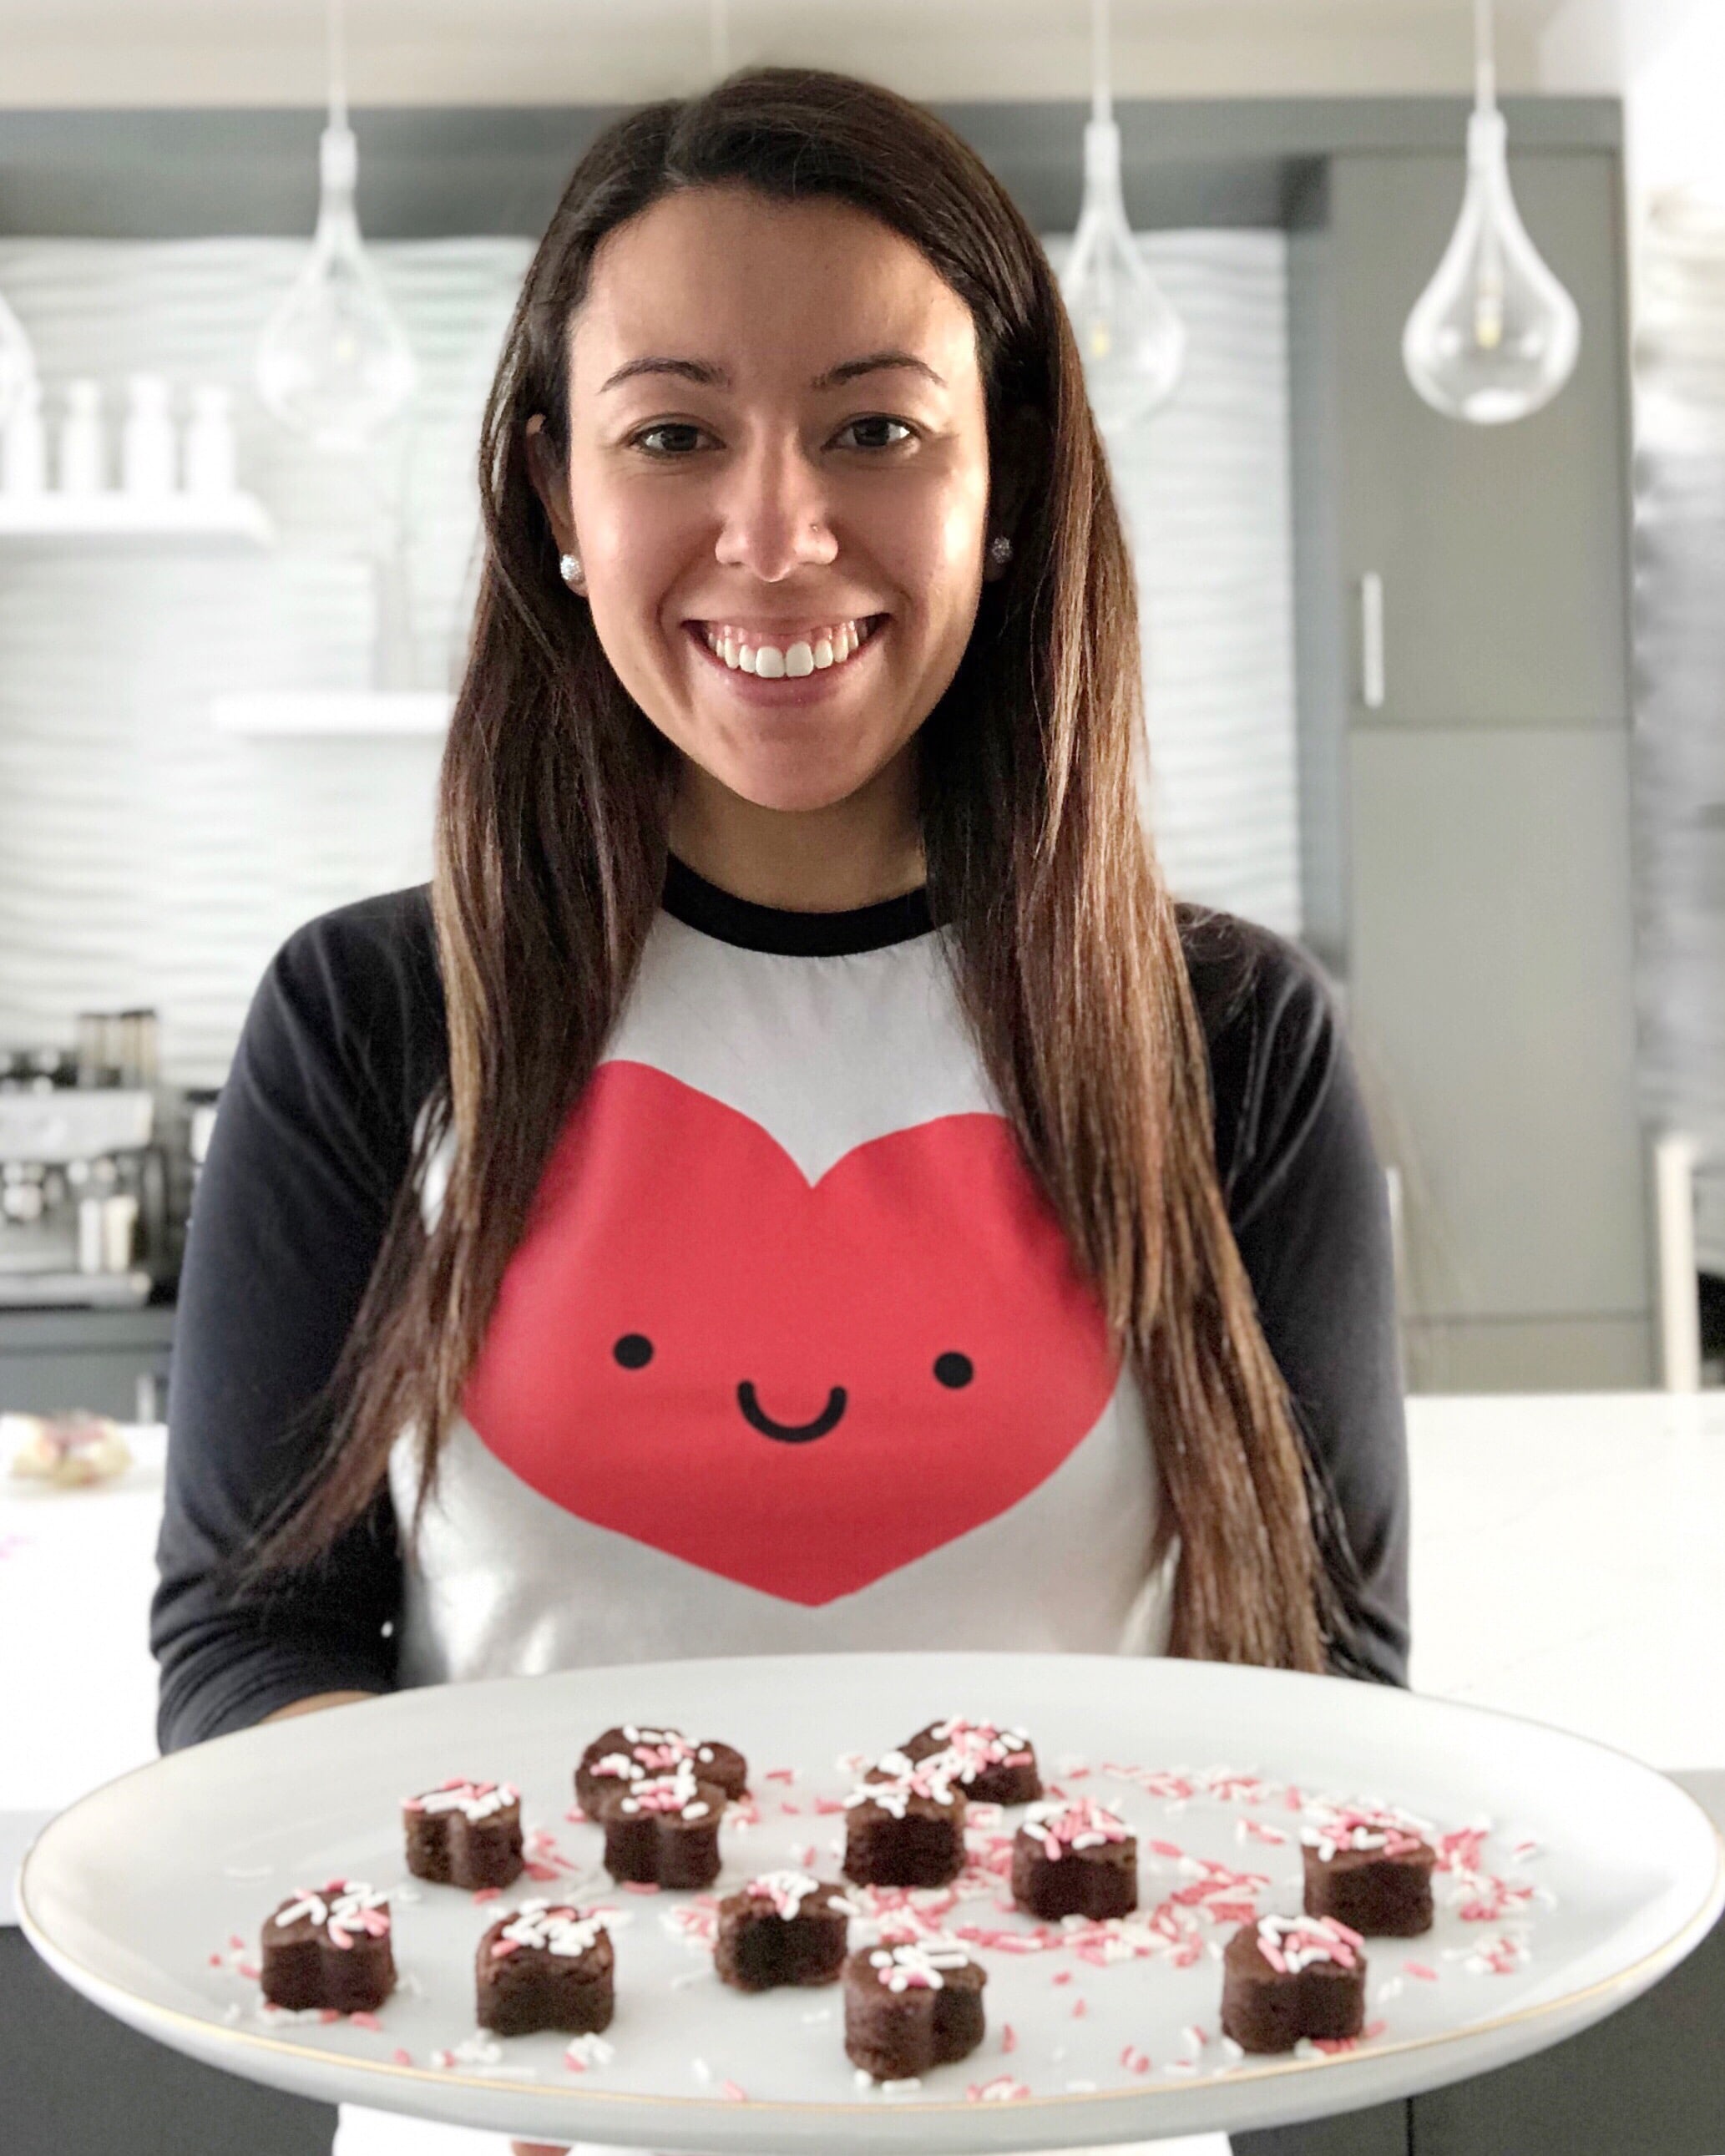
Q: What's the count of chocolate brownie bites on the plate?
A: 12